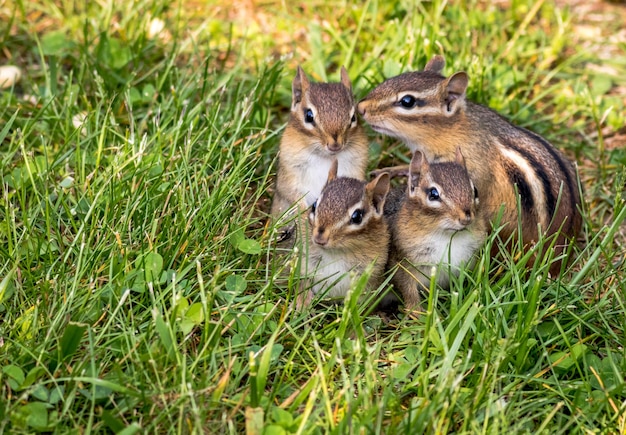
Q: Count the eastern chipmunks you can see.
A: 4